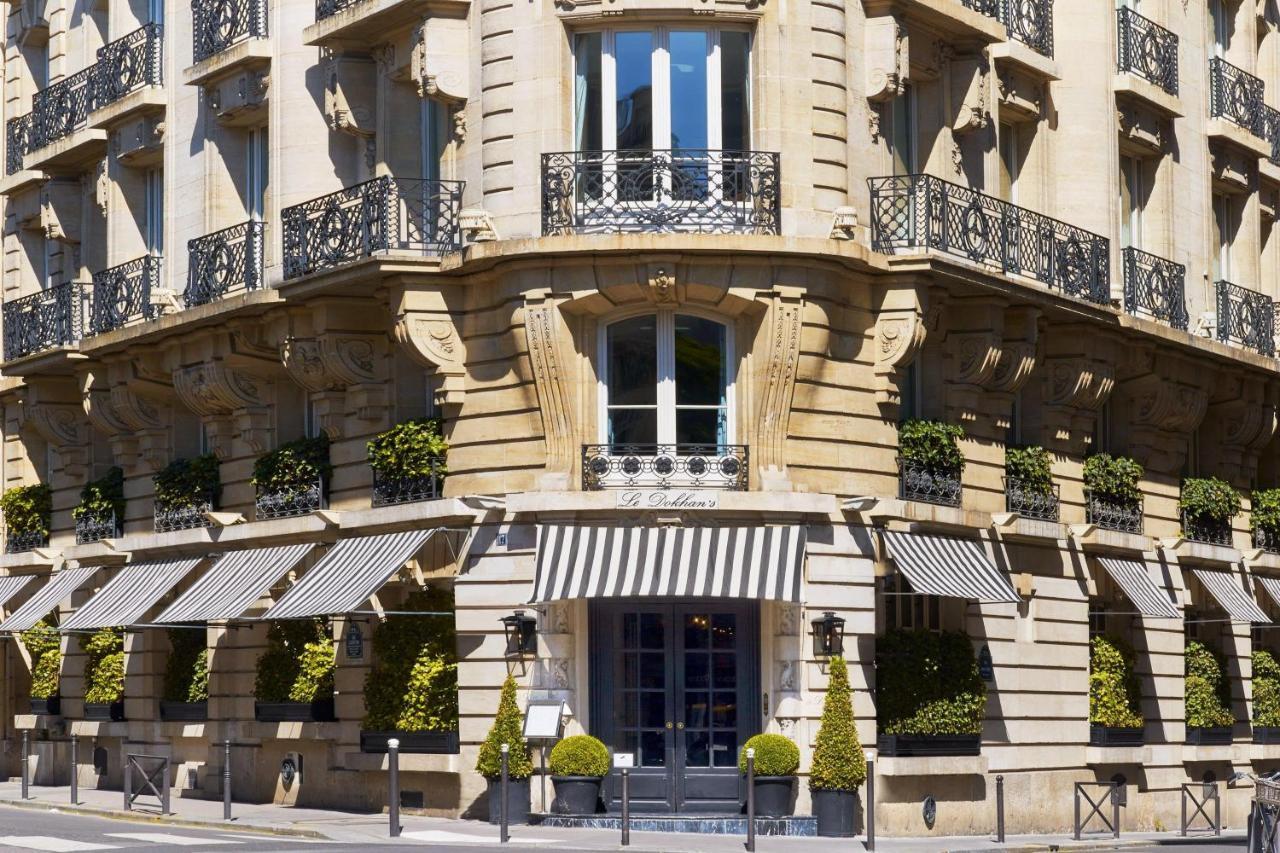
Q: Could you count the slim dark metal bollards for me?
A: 9